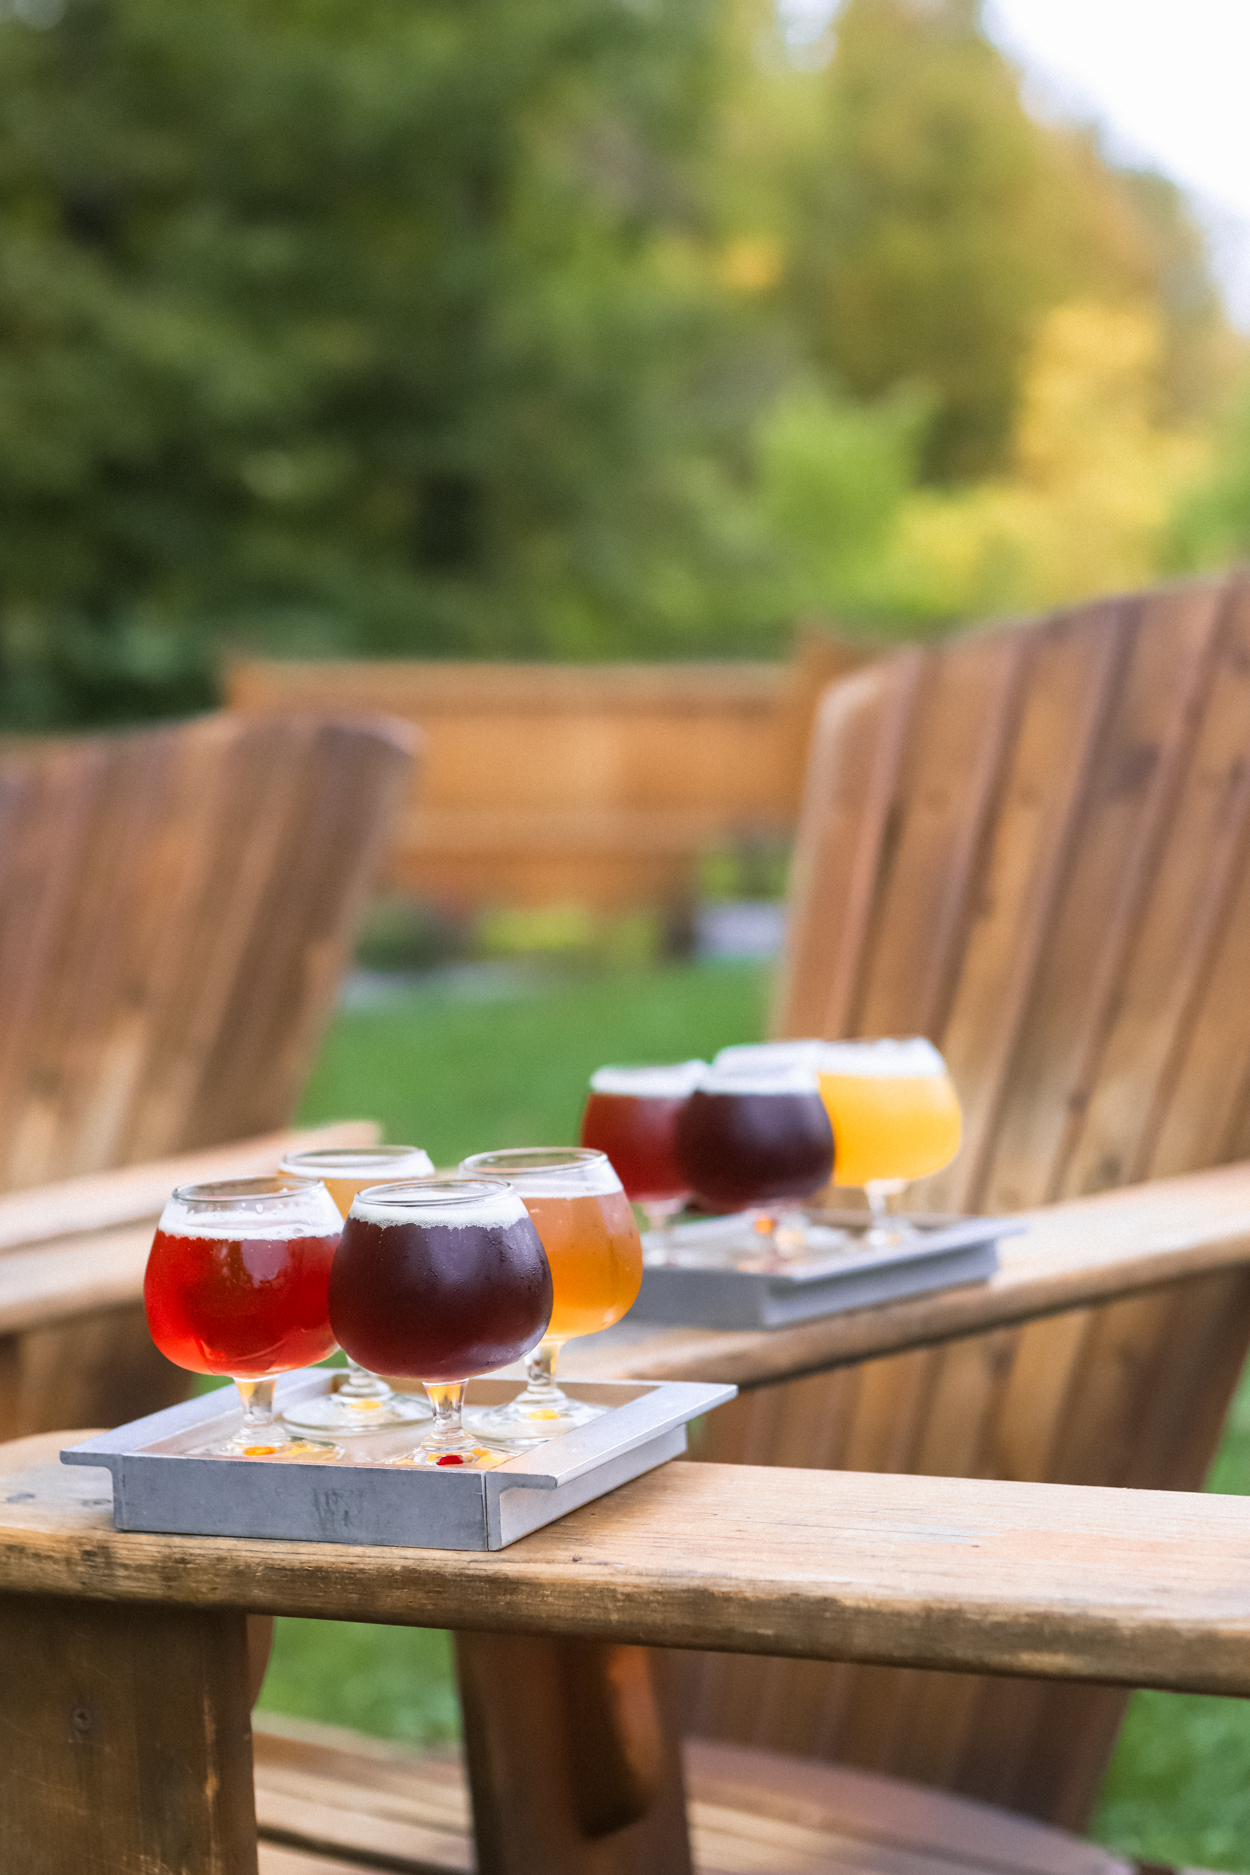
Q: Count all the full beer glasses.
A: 8